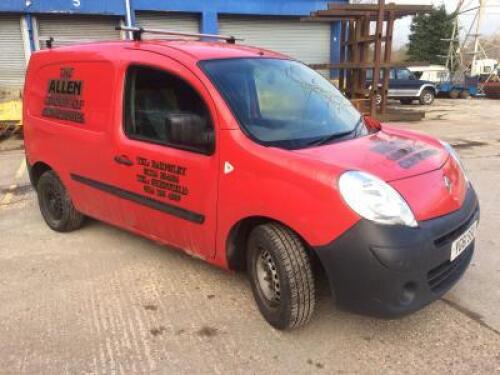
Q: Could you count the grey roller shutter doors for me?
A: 4